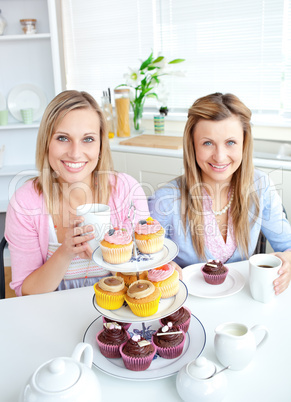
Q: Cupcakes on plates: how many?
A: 12